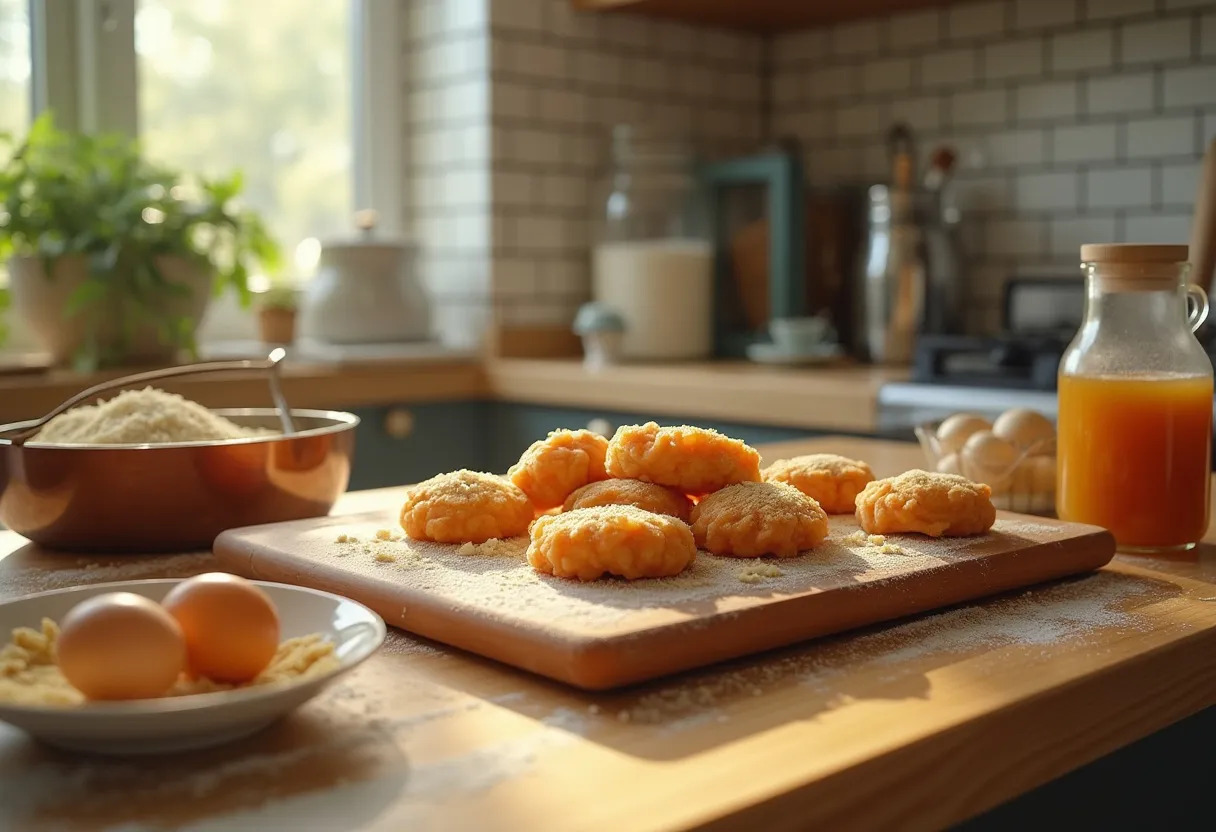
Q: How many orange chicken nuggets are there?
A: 8